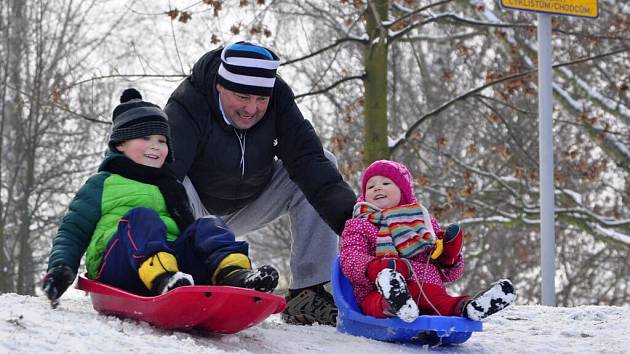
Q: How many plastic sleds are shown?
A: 2